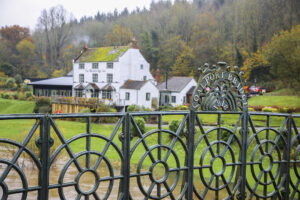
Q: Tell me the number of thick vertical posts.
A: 5